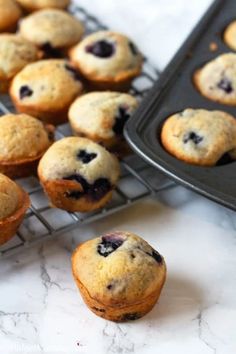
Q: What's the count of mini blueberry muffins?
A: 14